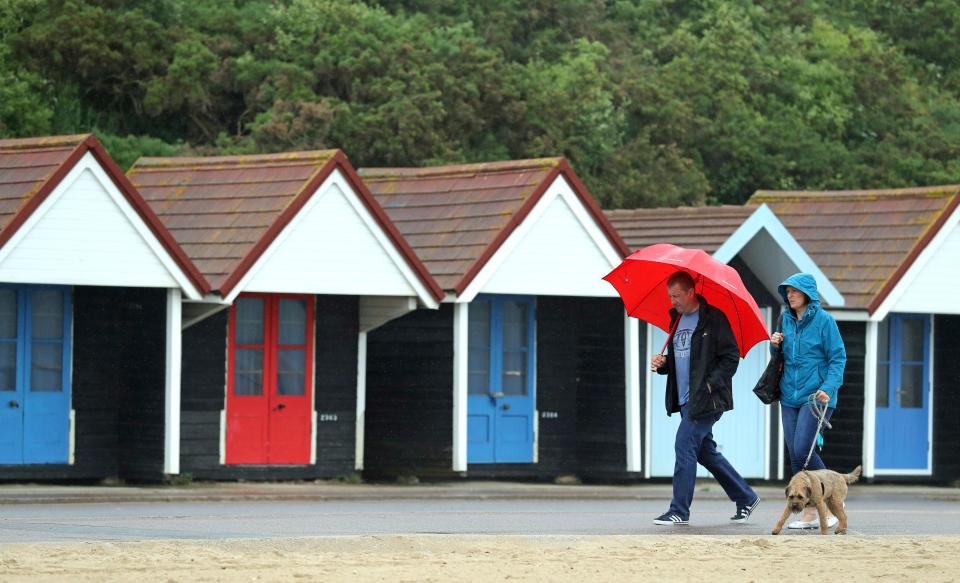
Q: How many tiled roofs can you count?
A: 5